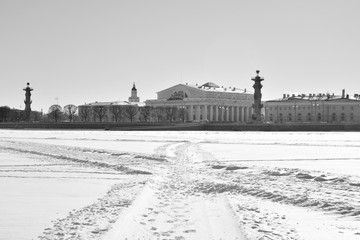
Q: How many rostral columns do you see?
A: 2